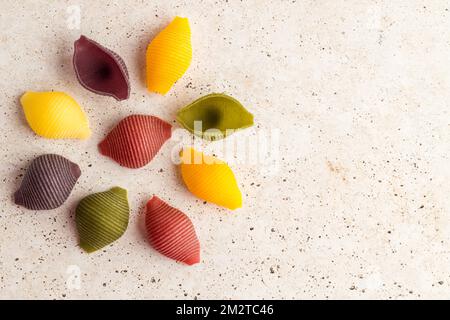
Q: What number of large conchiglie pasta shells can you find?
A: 9